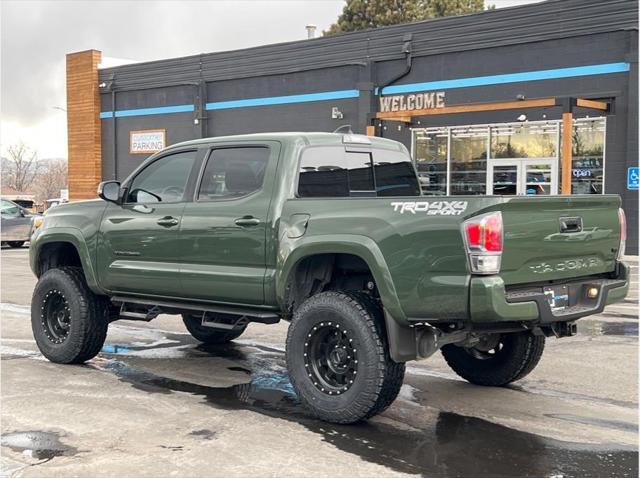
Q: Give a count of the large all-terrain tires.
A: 4